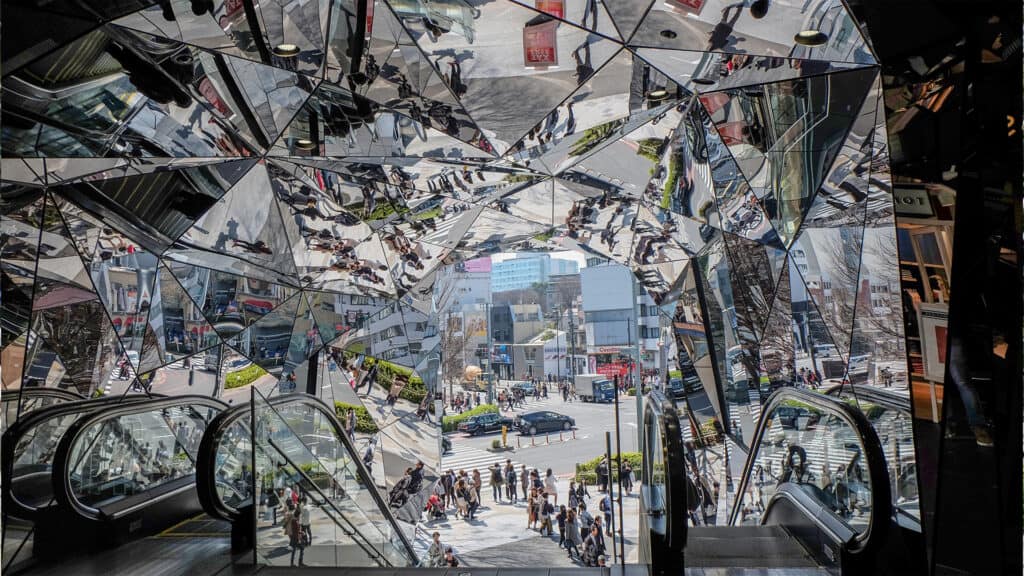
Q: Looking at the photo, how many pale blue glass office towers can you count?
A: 1